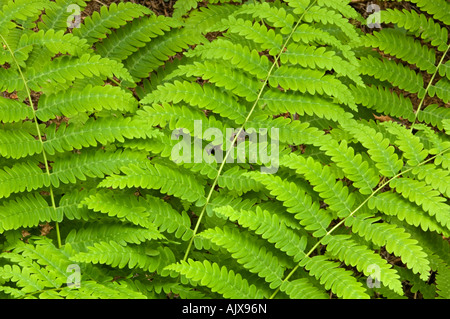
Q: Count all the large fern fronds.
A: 4